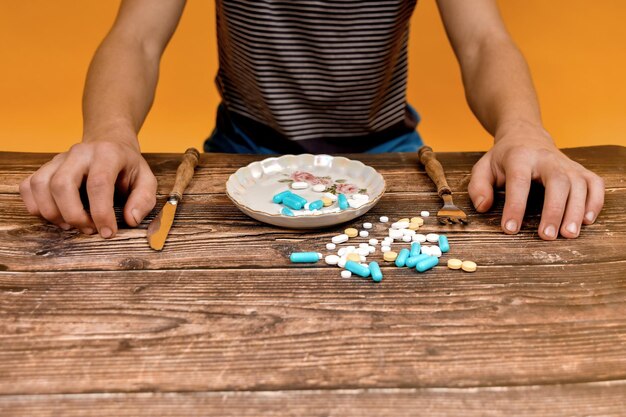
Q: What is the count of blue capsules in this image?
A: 14